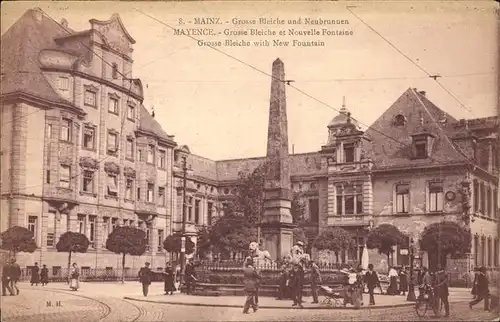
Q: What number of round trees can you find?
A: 7